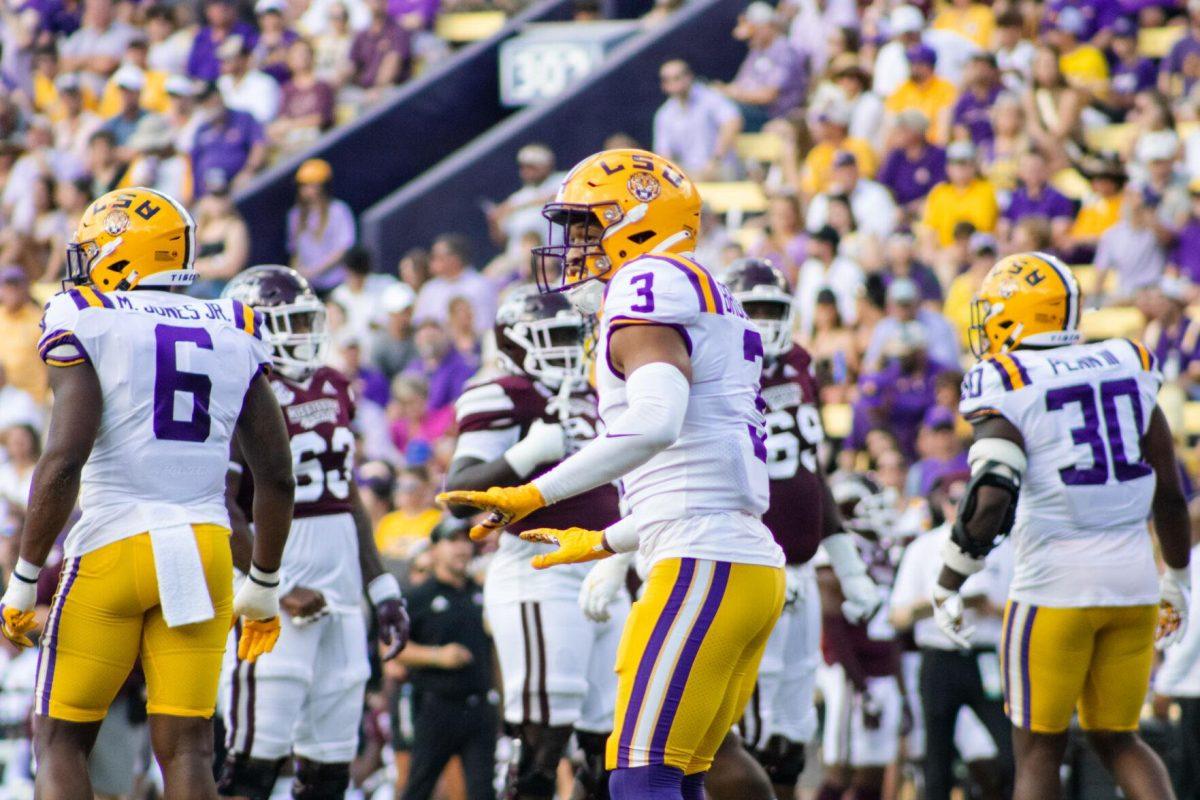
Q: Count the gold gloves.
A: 4